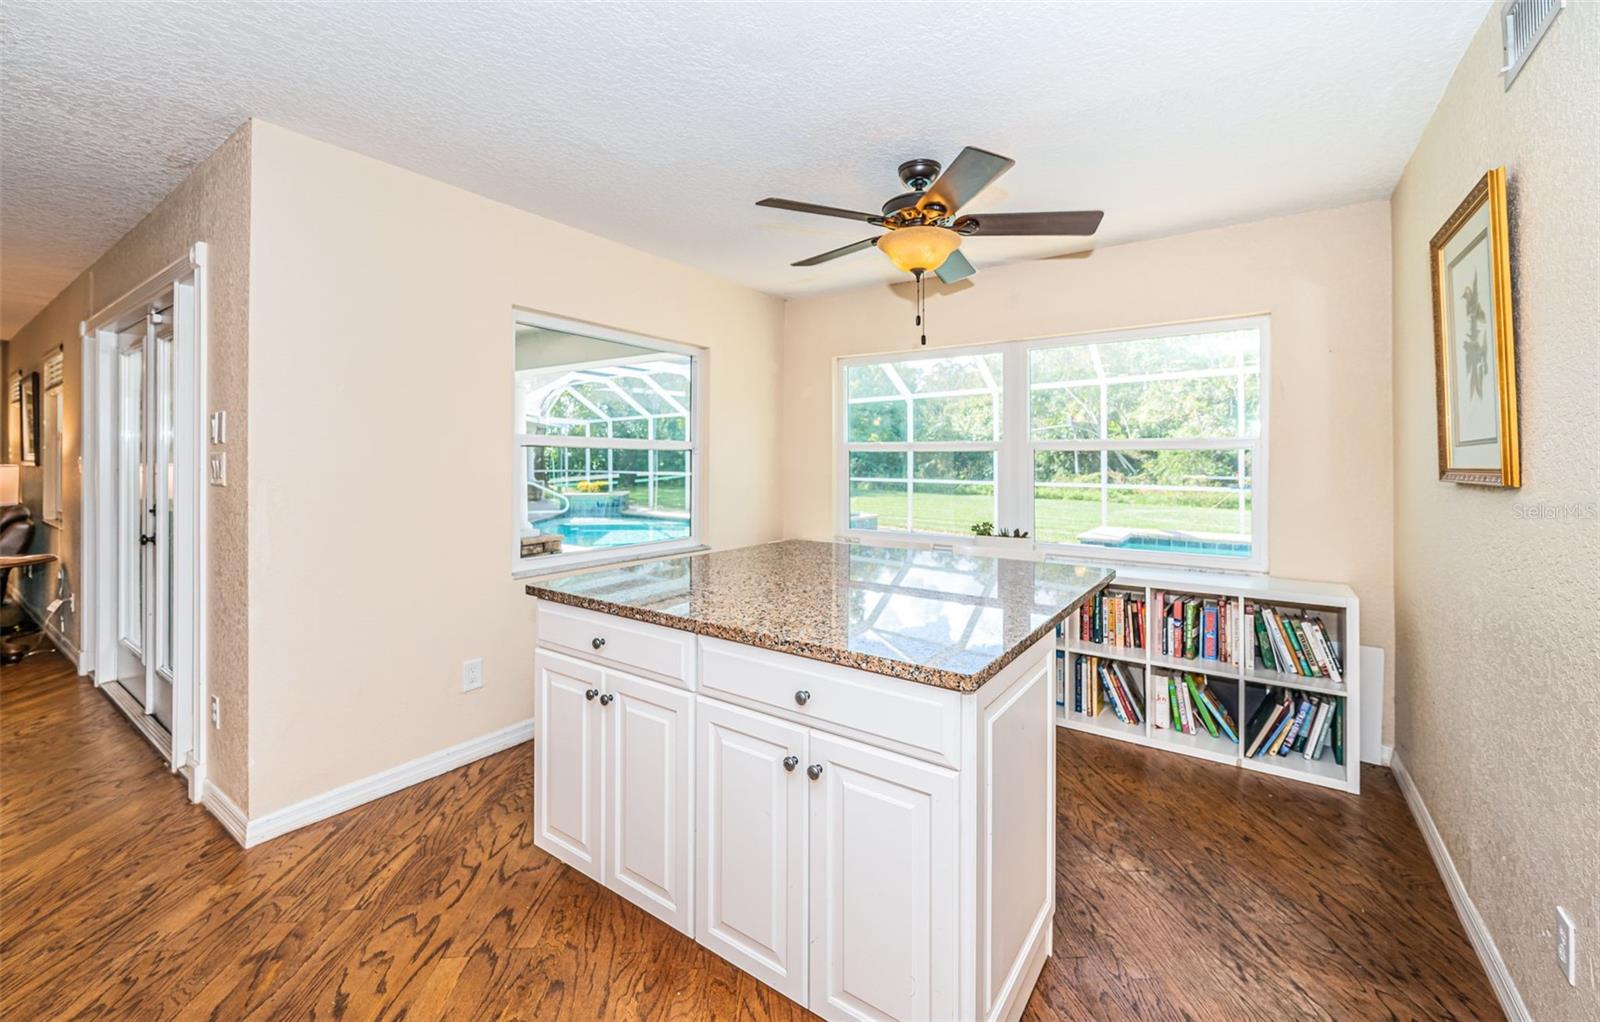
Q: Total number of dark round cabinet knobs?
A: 6